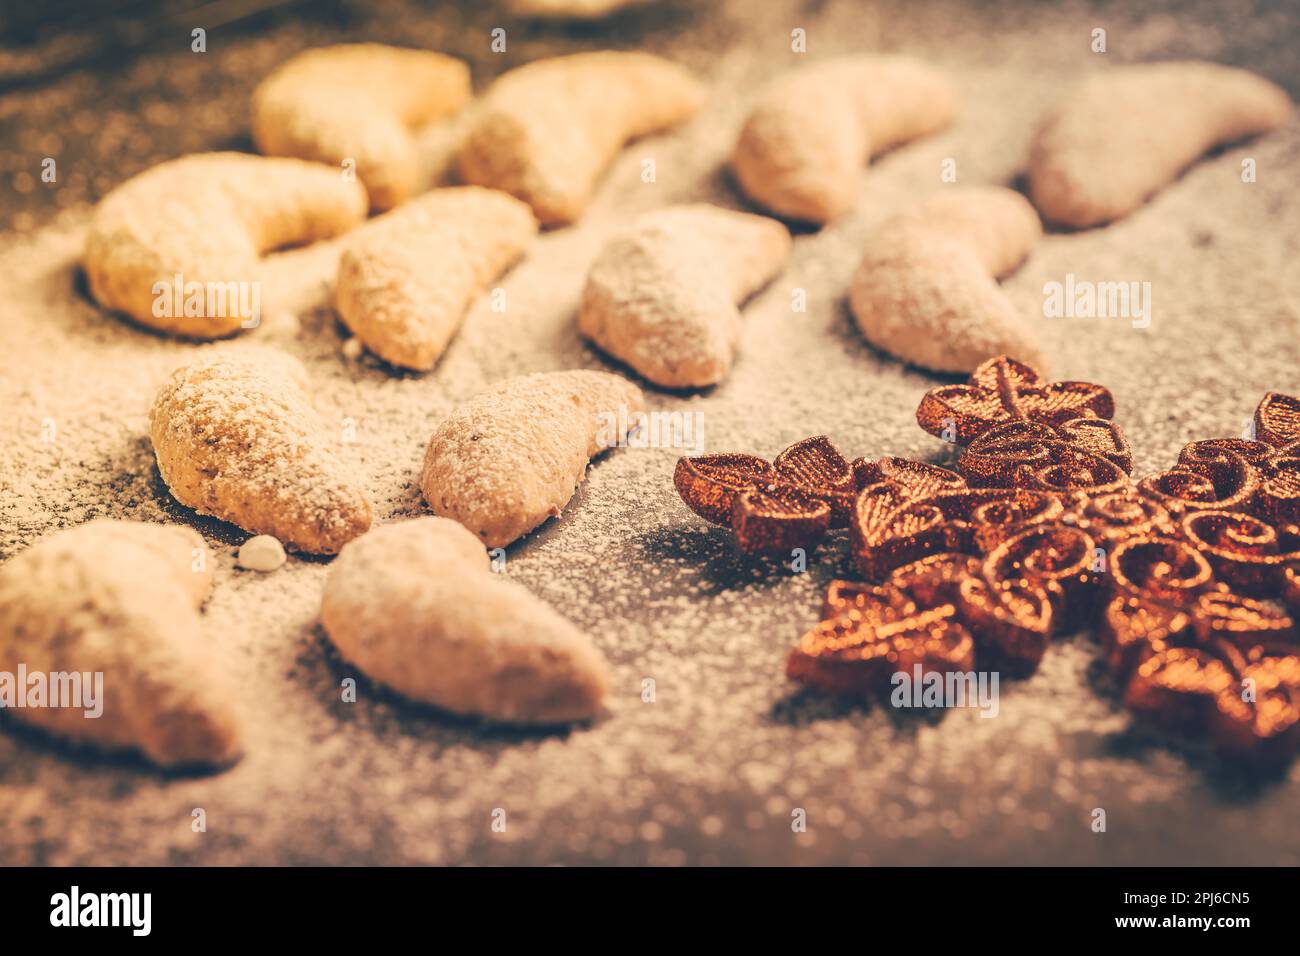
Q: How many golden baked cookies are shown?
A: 12